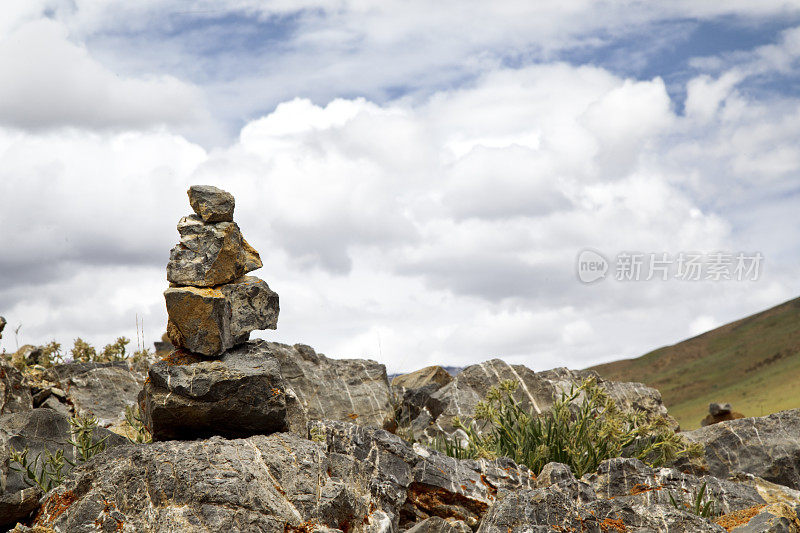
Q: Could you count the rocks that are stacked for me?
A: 4